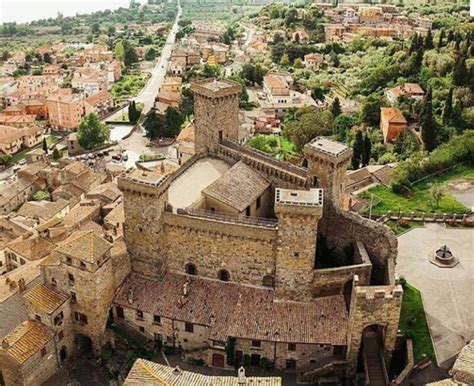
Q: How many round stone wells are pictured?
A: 1